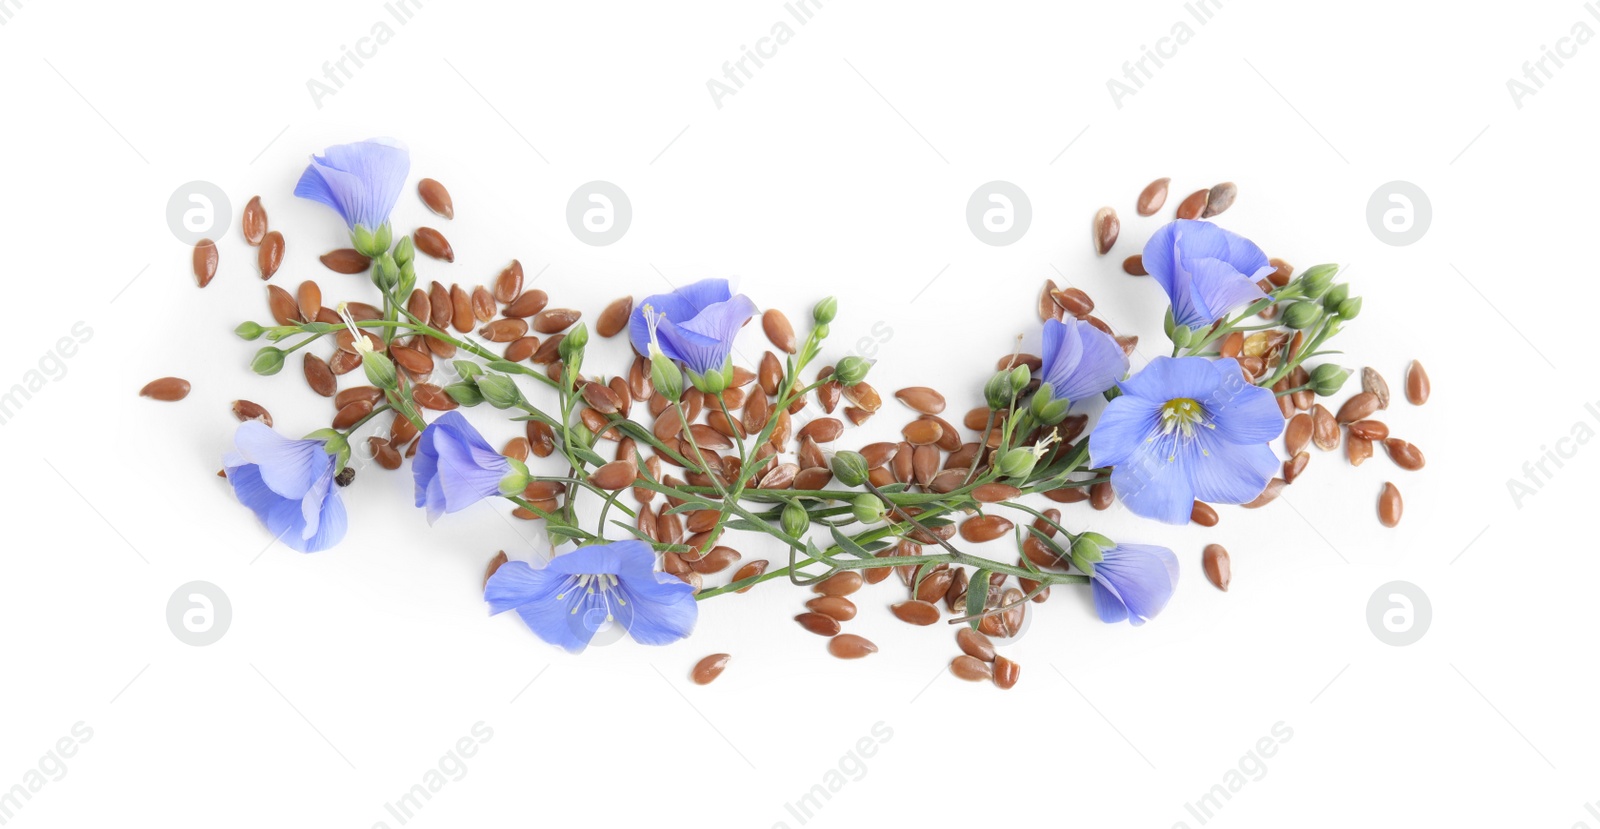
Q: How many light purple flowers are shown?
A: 9